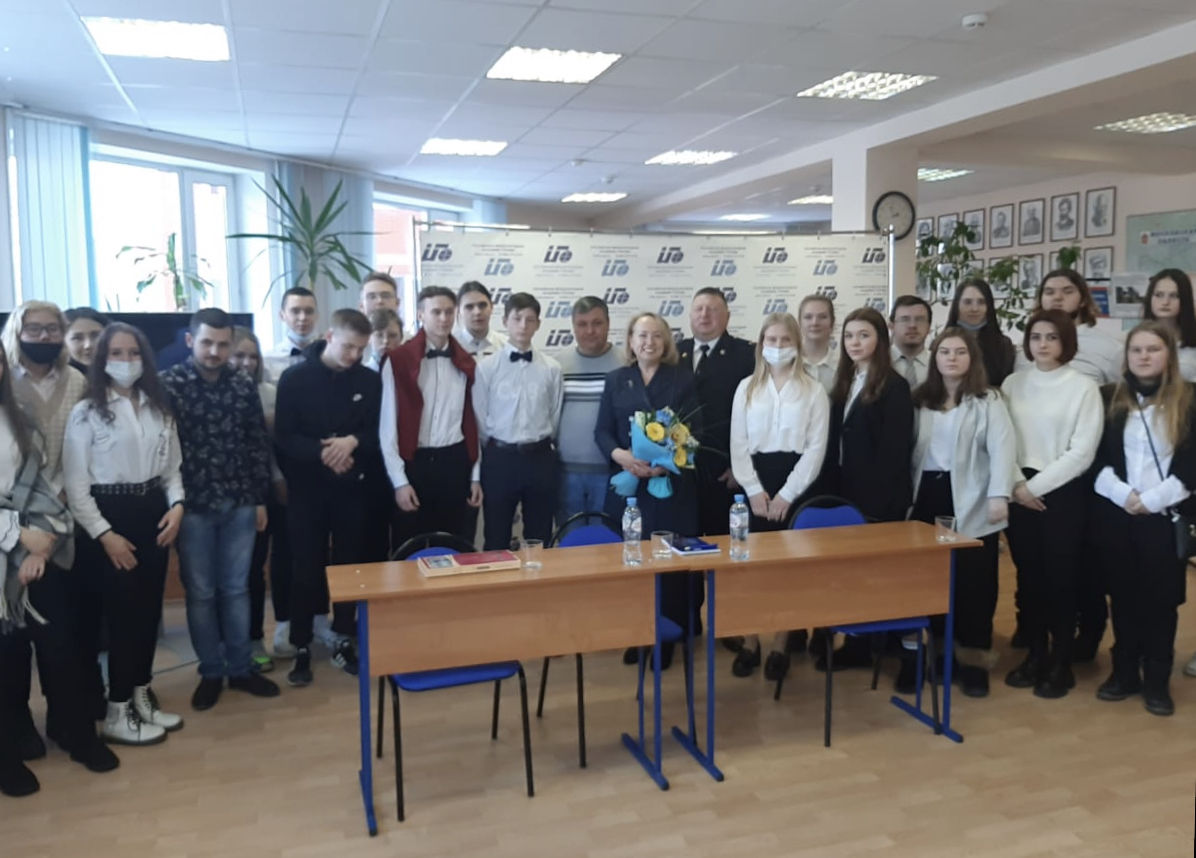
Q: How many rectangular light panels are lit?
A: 10